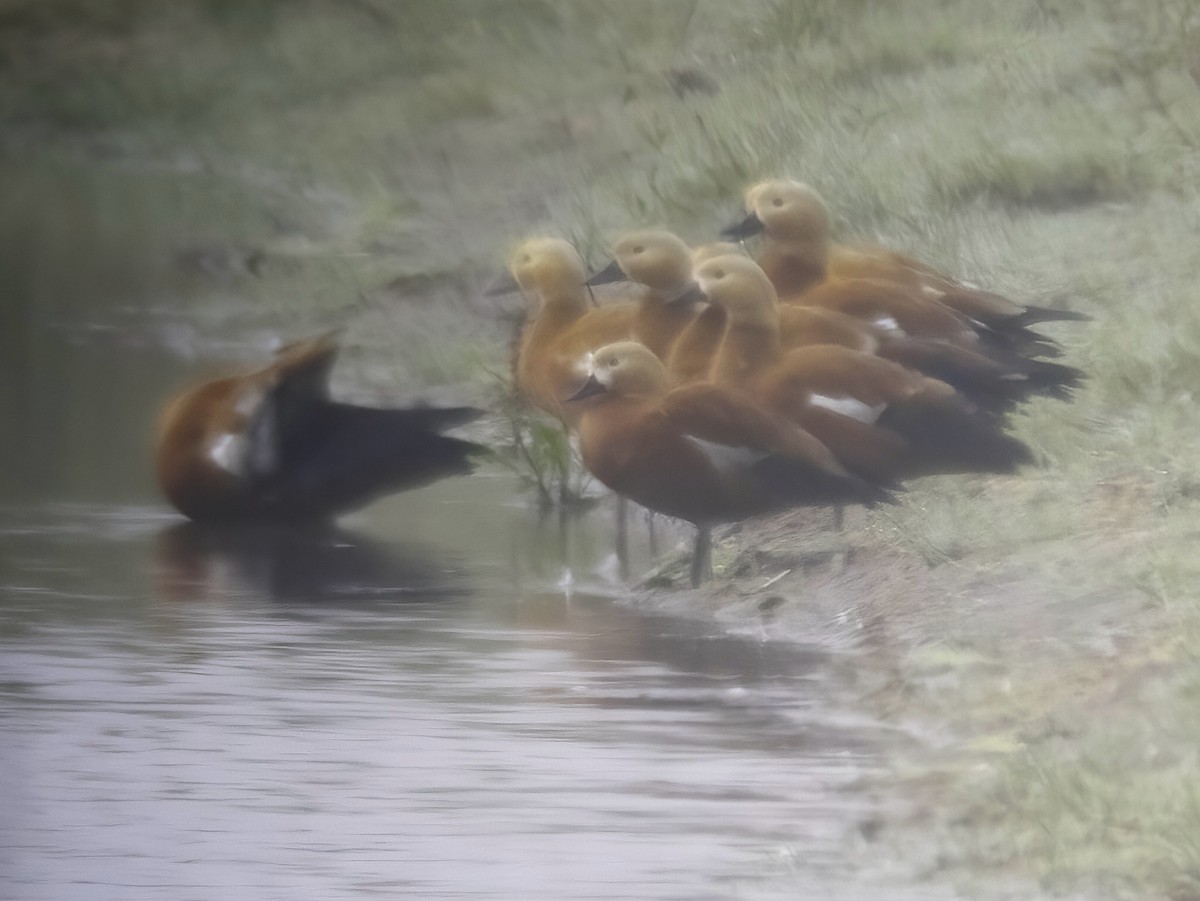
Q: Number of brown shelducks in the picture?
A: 7